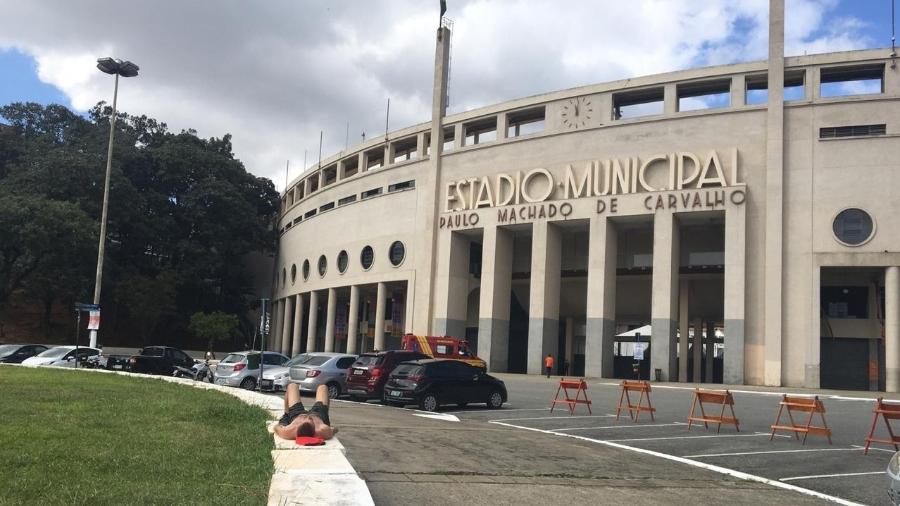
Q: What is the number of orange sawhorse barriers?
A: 5